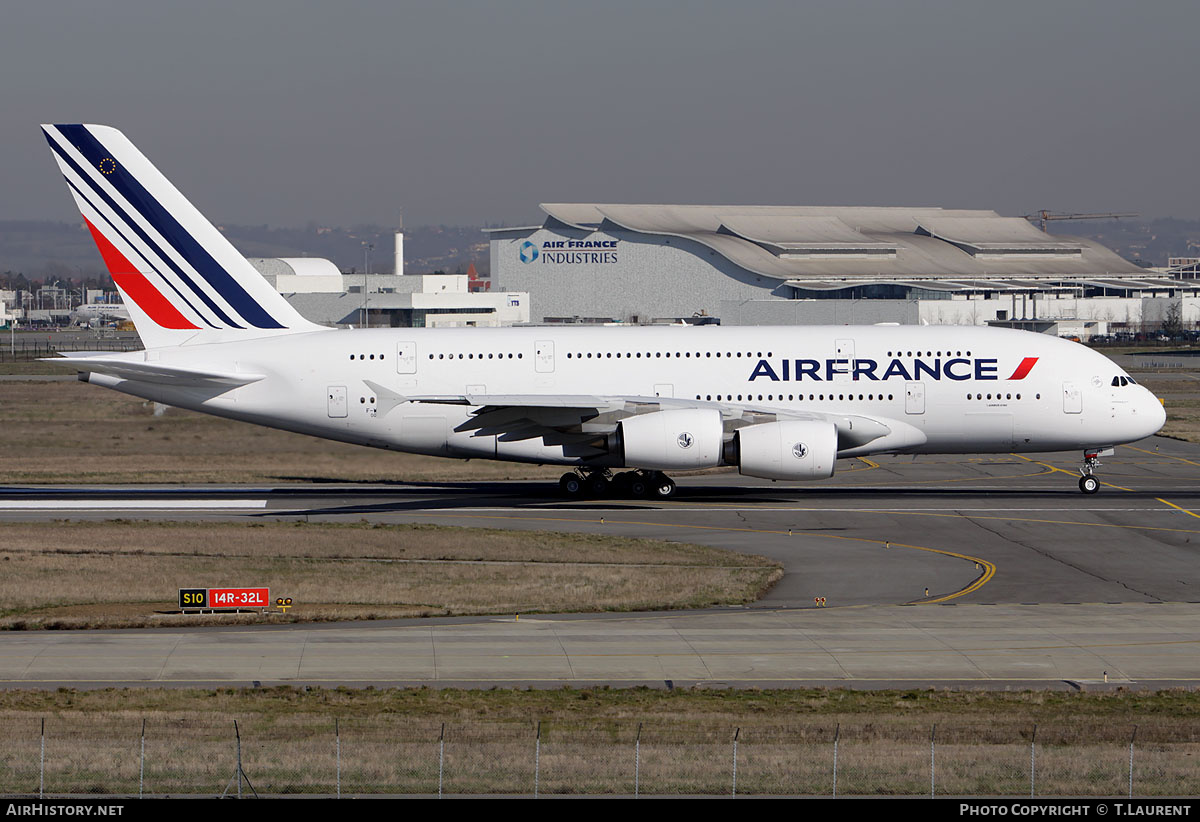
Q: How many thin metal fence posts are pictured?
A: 12